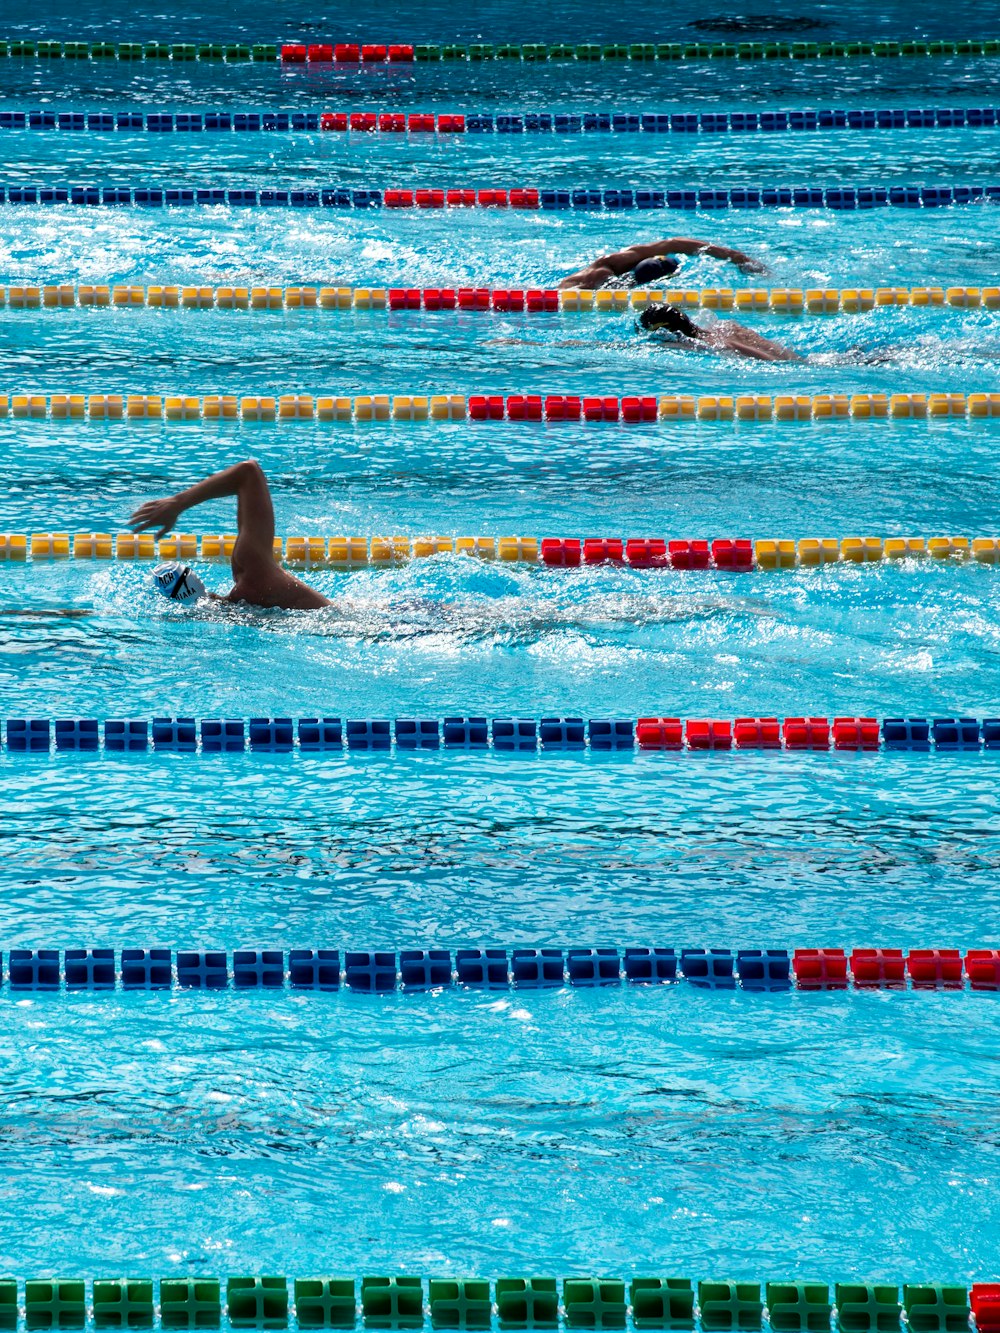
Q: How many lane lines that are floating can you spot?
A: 9